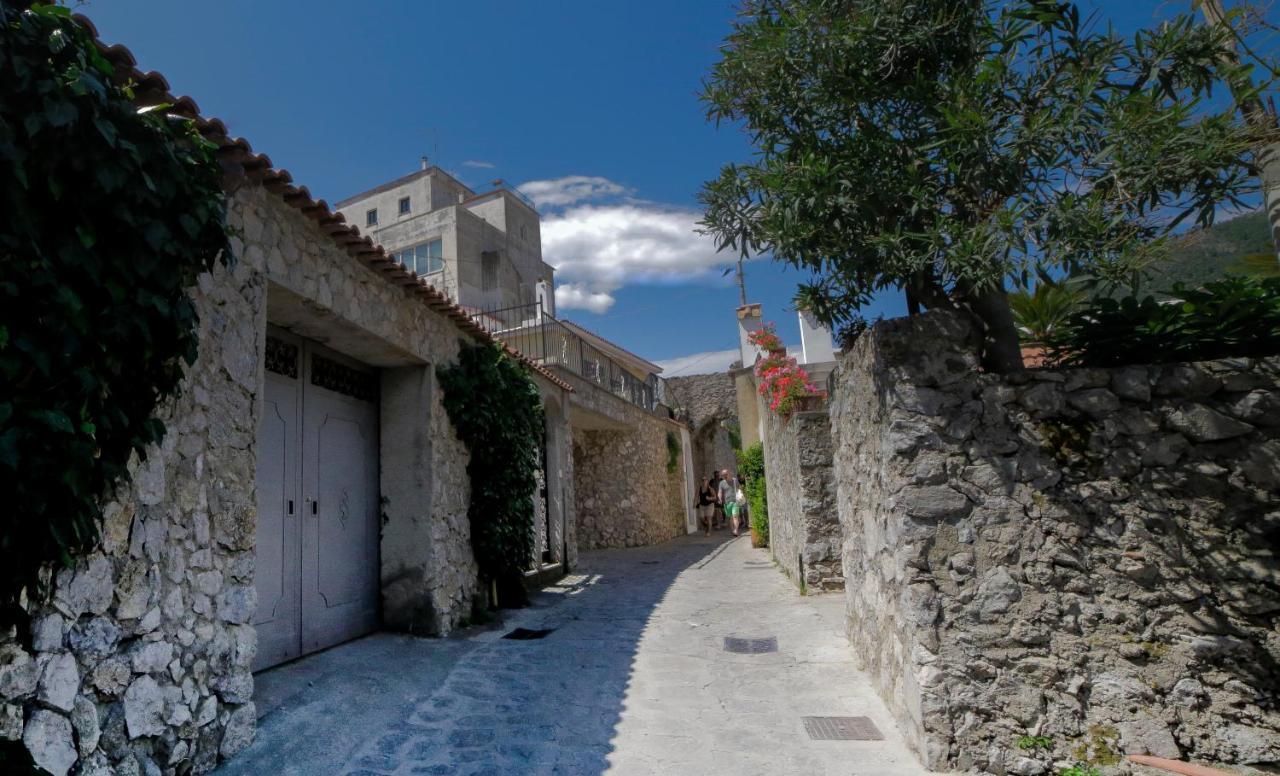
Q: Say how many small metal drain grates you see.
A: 3